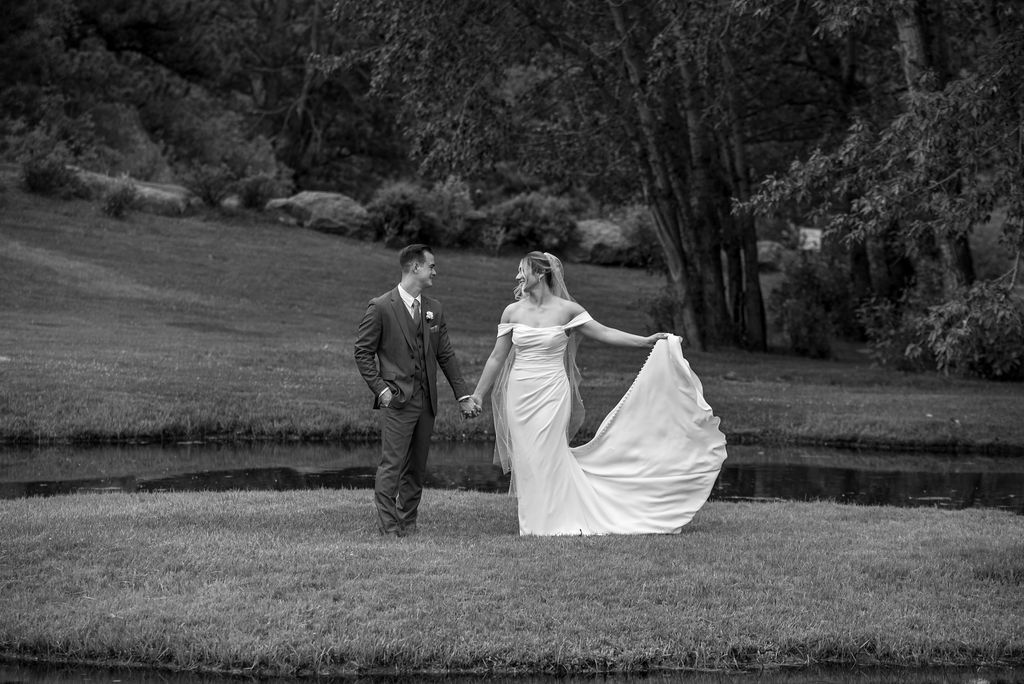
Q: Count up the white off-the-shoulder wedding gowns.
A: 1